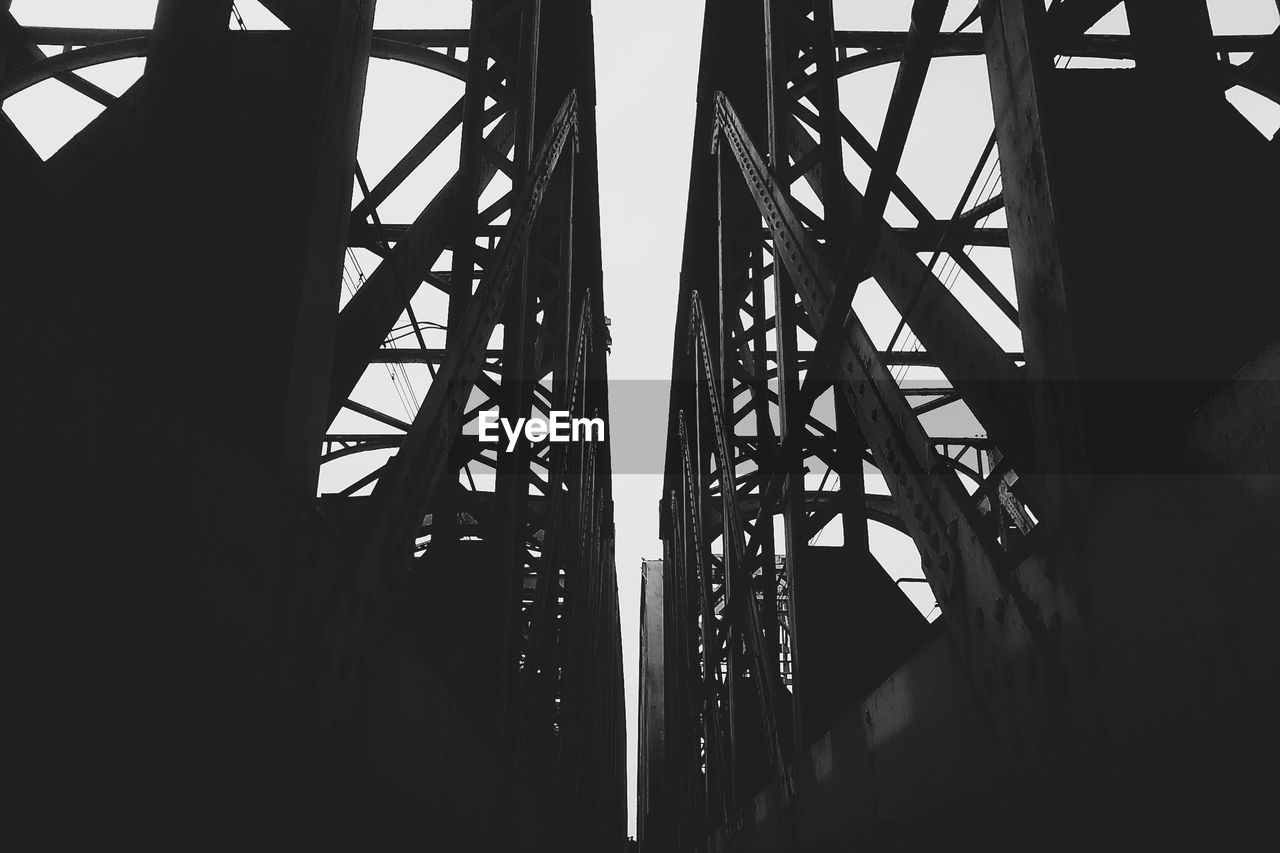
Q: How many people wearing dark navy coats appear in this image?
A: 0